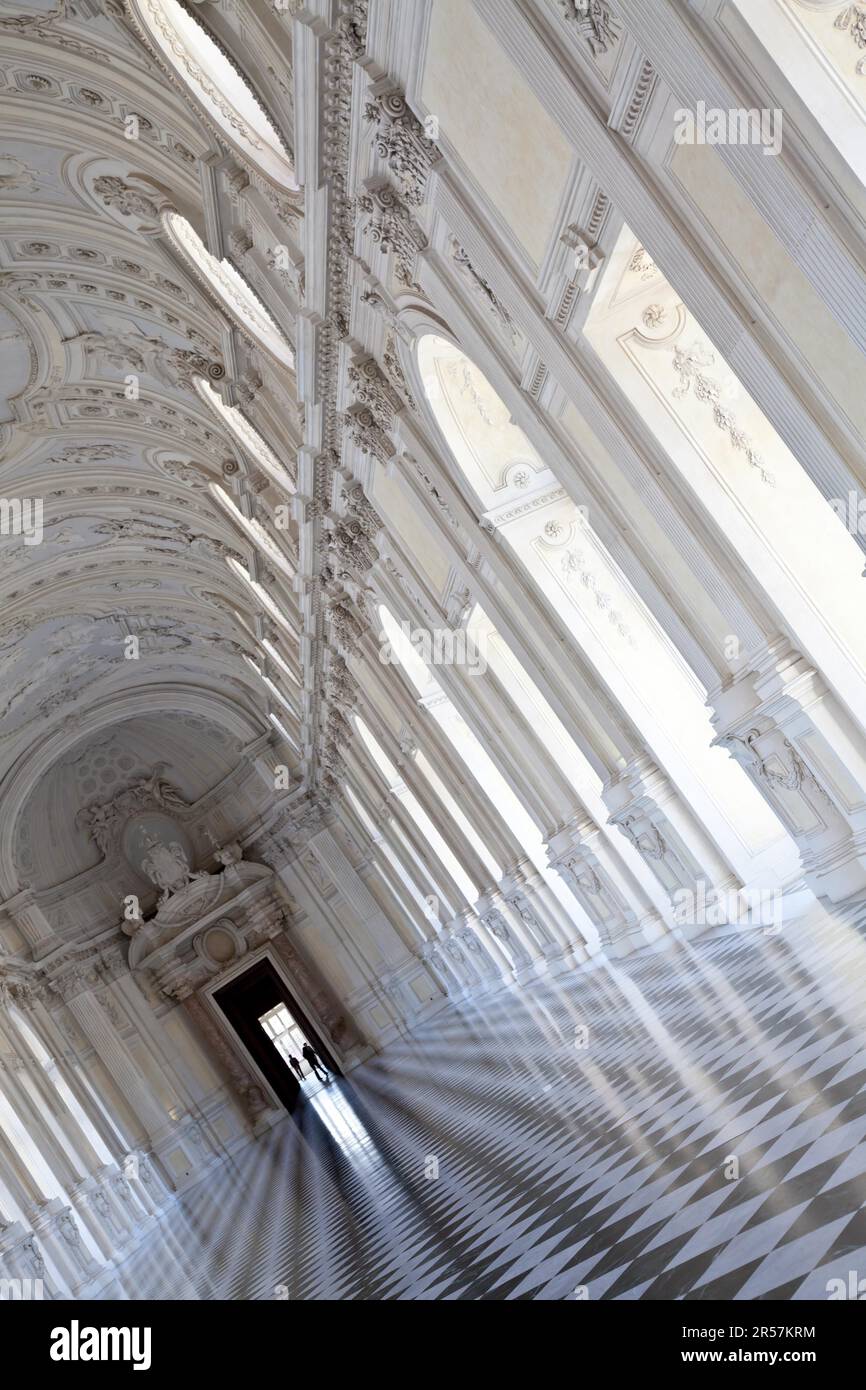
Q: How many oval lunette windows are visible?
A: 8